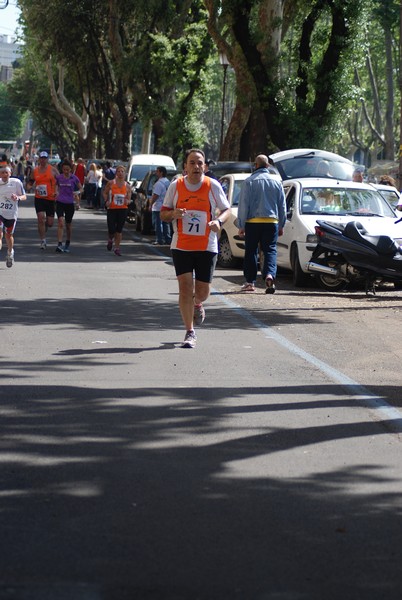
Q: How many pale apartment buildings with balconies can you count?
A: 1